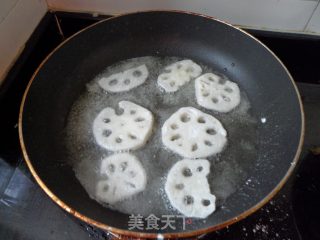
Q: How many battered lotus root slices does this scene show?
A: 7